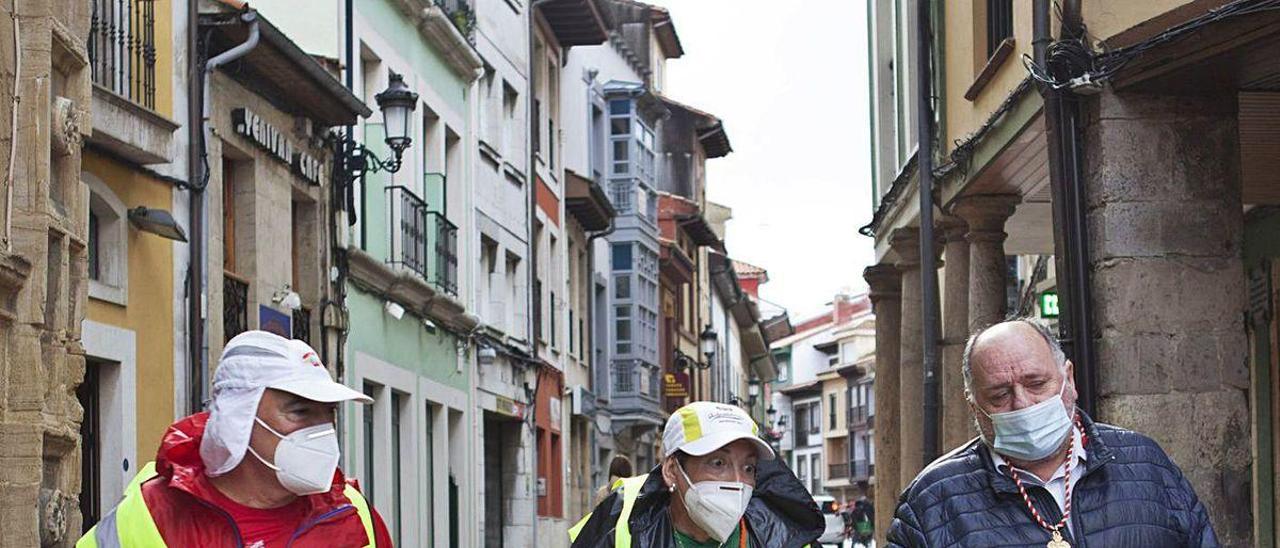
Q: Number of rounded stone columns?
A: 4